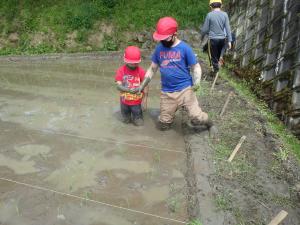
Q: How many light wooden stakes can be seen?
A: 4